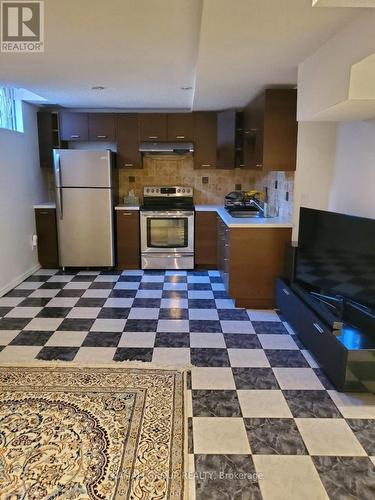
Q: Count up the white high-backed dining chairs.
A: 0